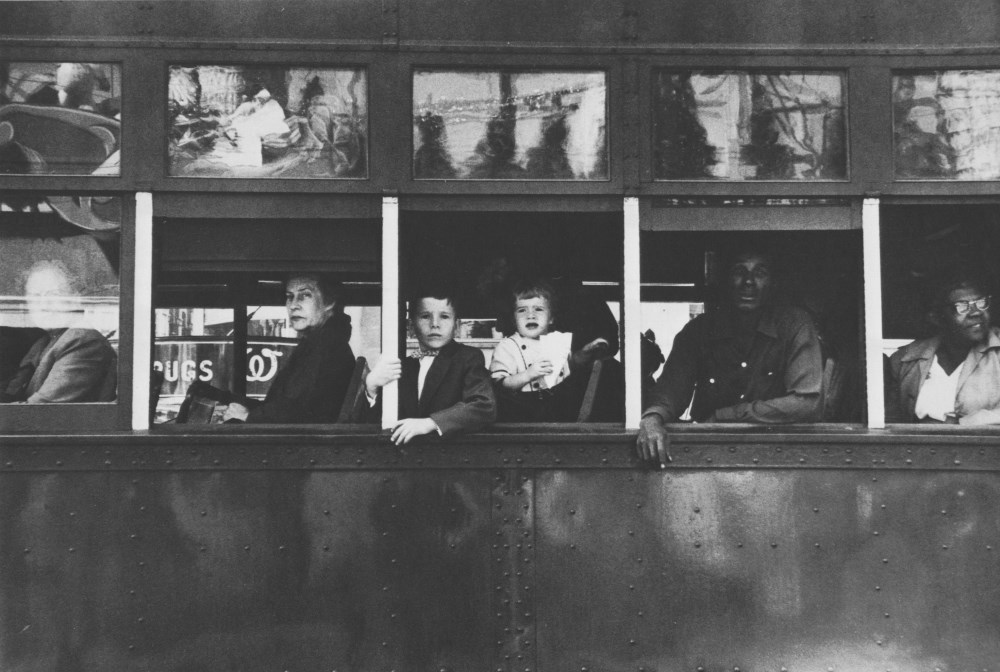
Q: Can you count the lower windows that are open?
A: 4